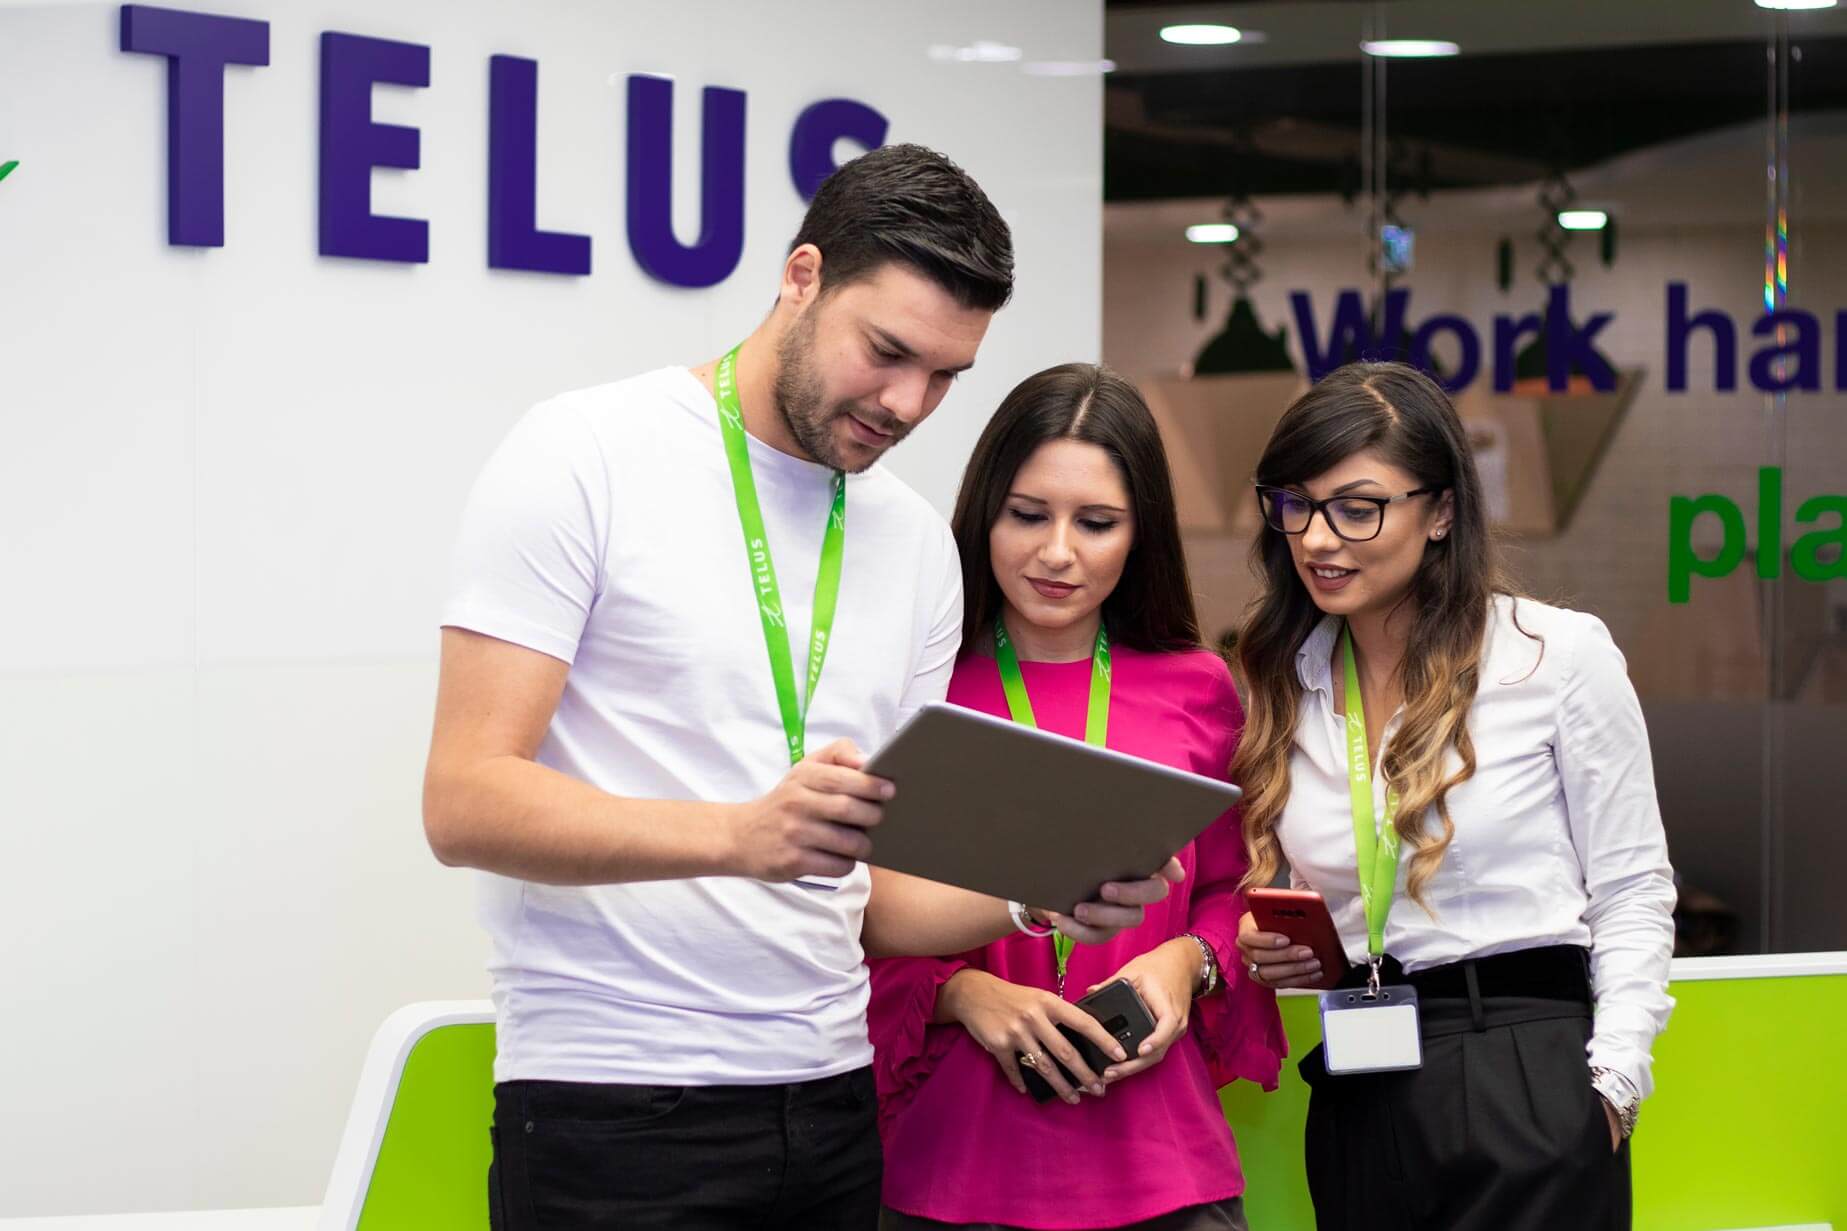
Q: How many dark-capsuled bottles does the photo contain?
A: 0